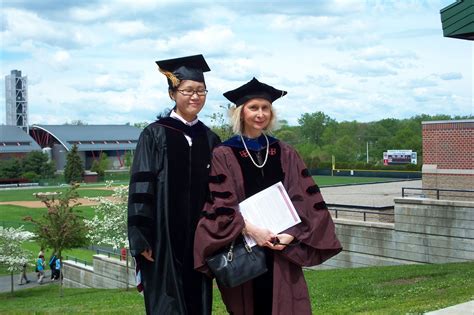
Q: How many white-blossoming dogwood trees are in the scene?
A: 2